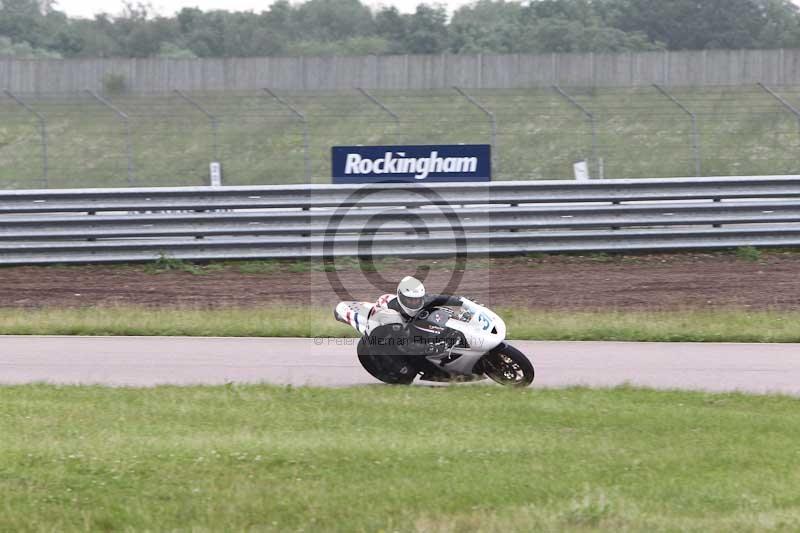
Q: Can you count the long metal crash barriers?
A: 3